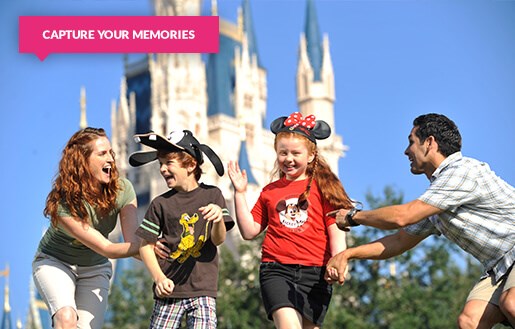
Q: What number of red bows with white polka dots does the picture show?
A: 1